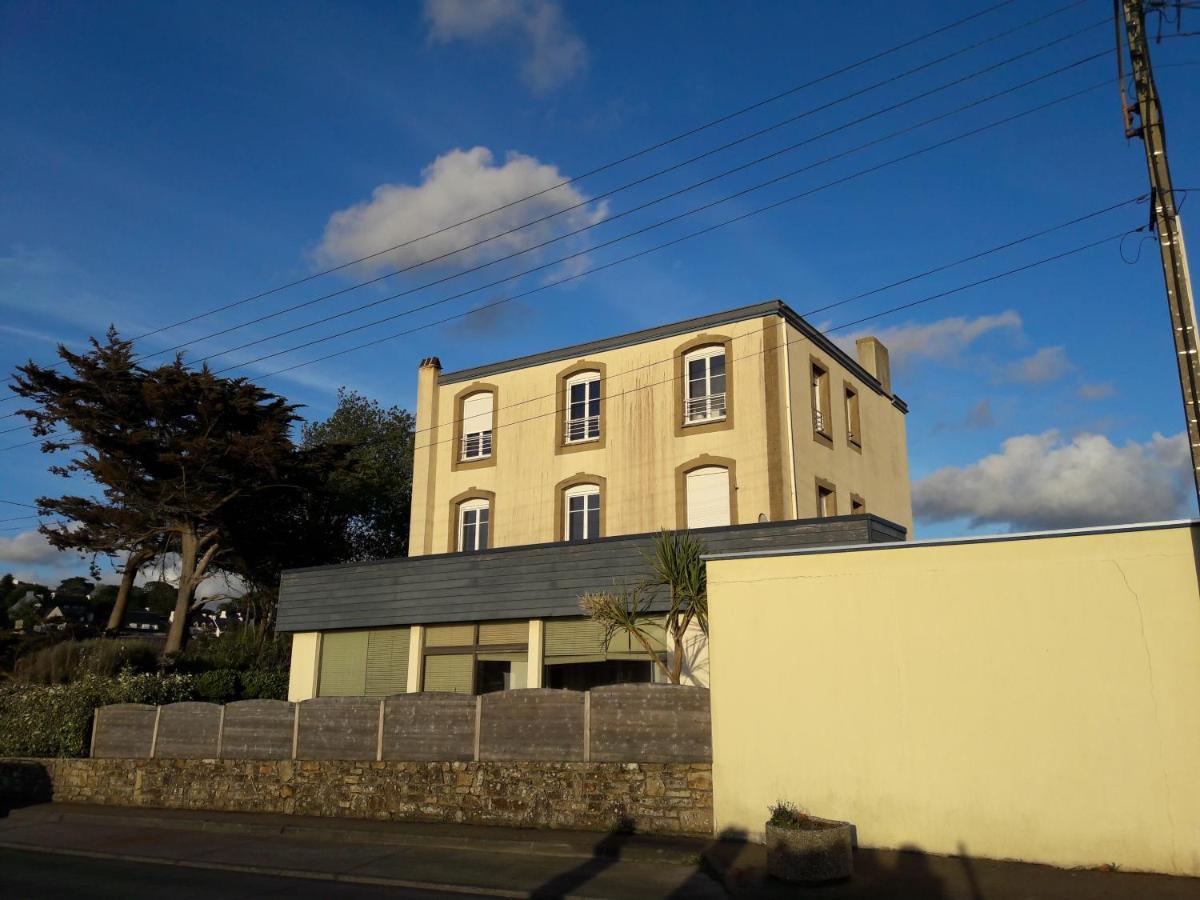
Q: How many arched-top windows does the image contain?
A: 6